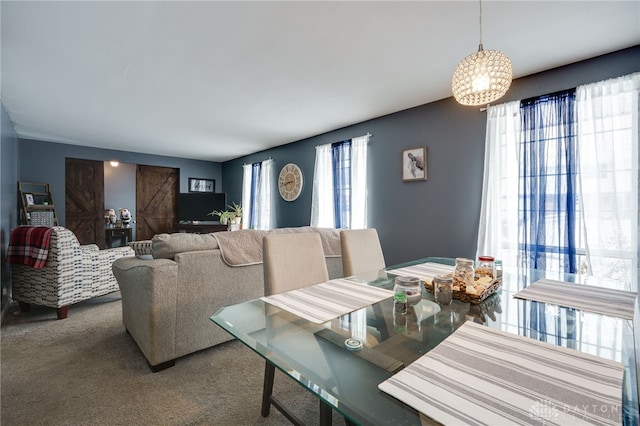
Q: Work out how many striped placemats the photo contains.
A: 4